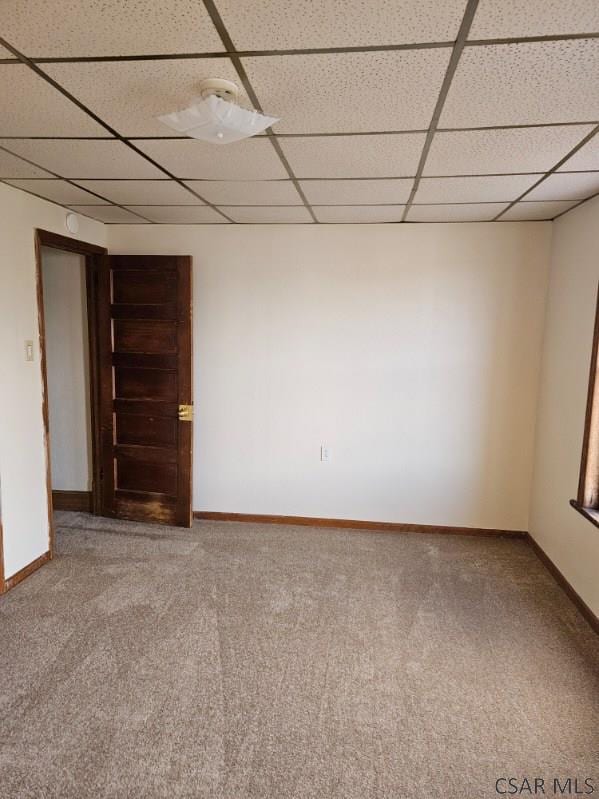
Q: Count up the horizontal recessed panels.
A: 5